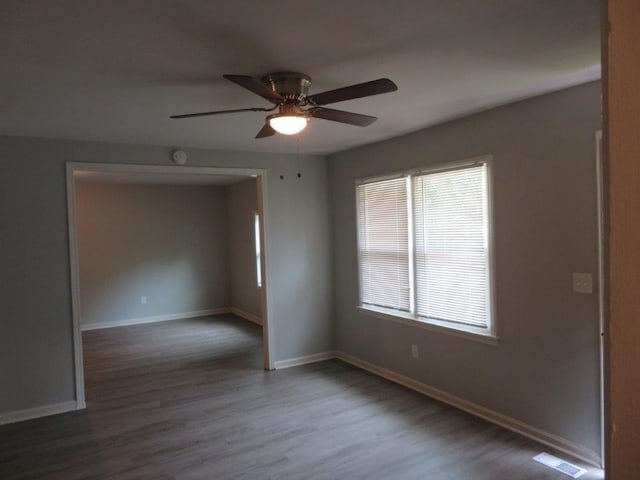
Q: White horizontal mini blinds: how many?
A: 2